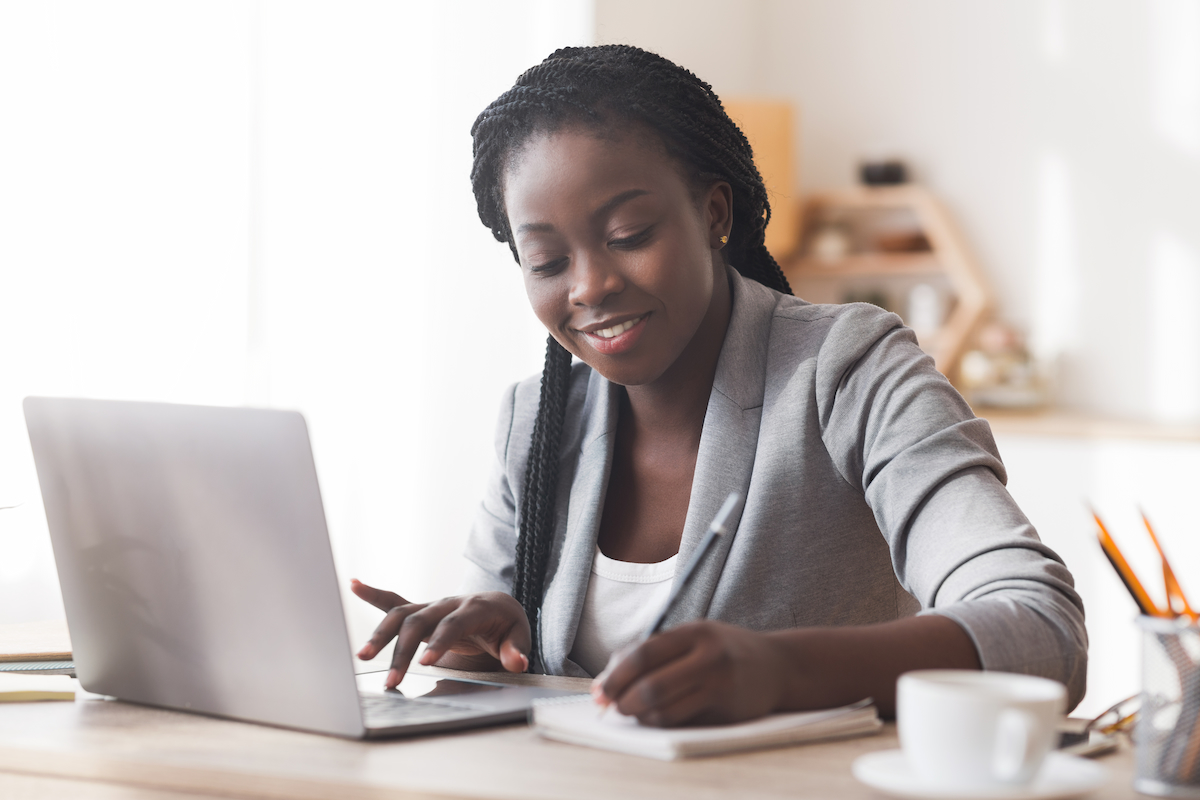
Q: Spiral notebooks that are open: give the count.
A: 1